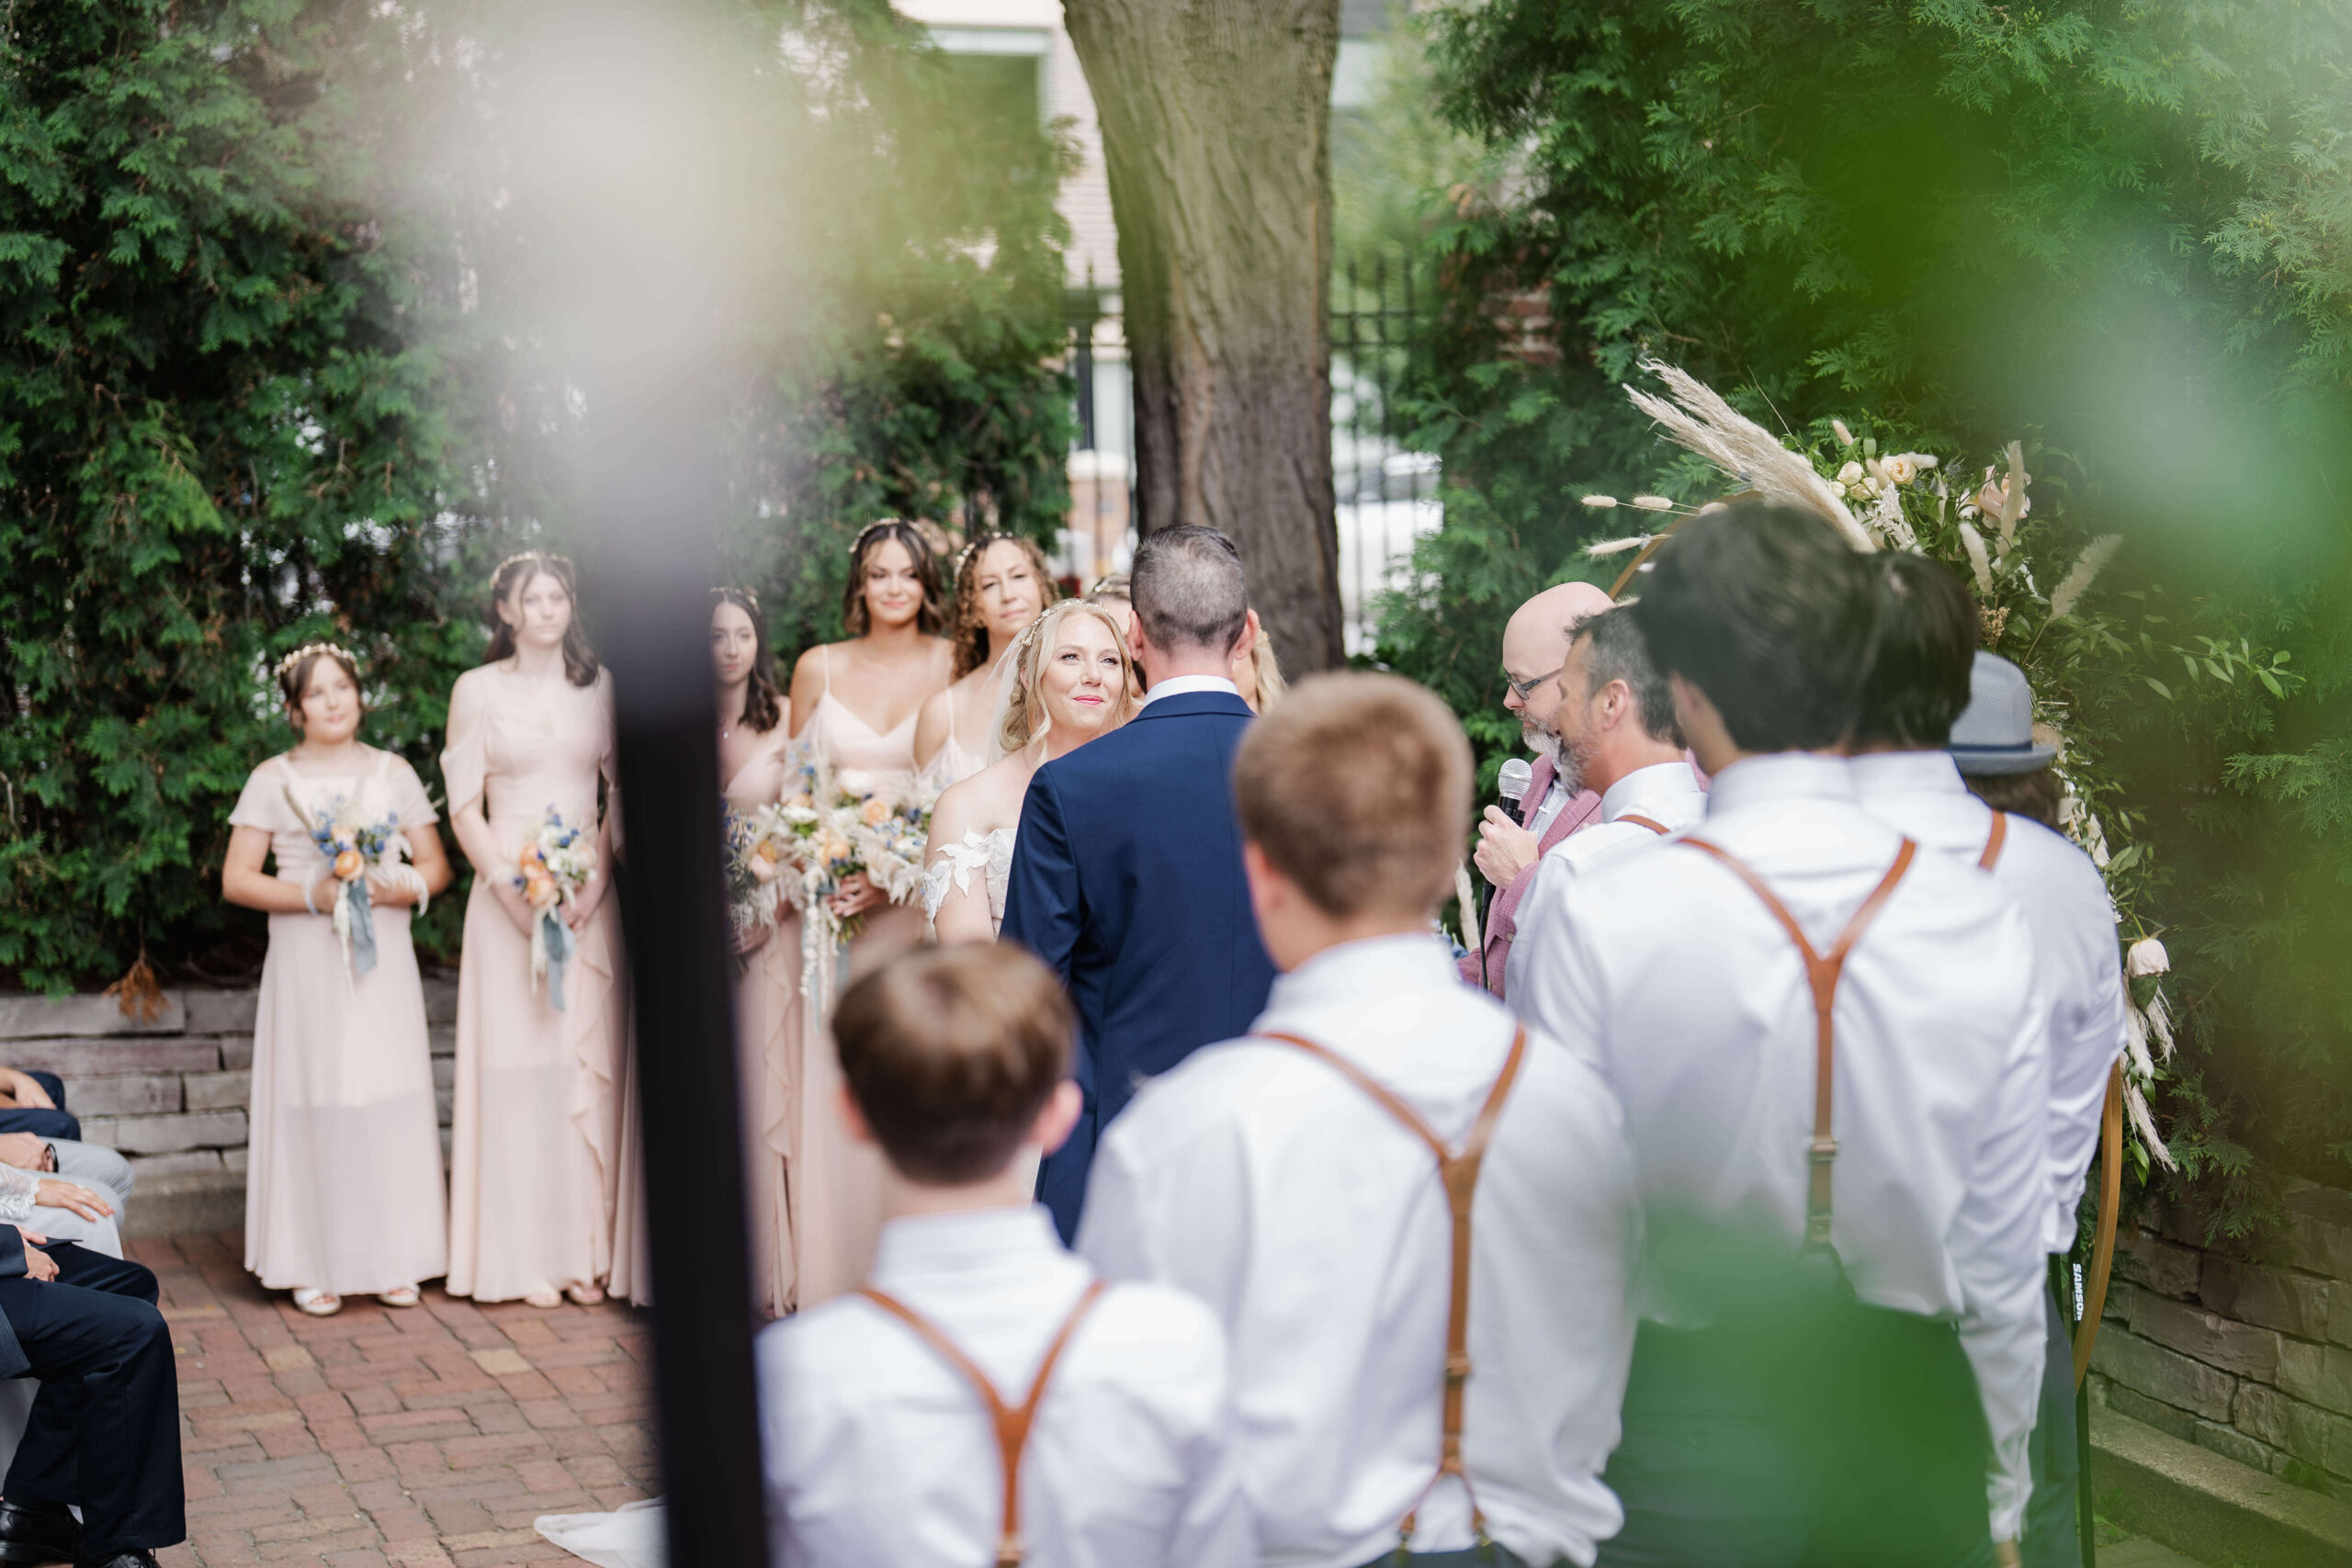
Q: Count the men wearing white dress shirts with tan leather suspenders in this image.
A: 5